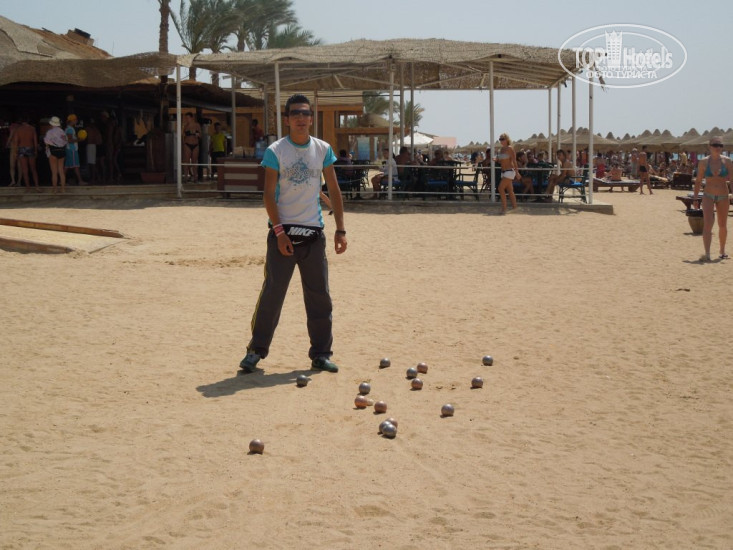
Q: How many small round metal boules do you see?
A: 15